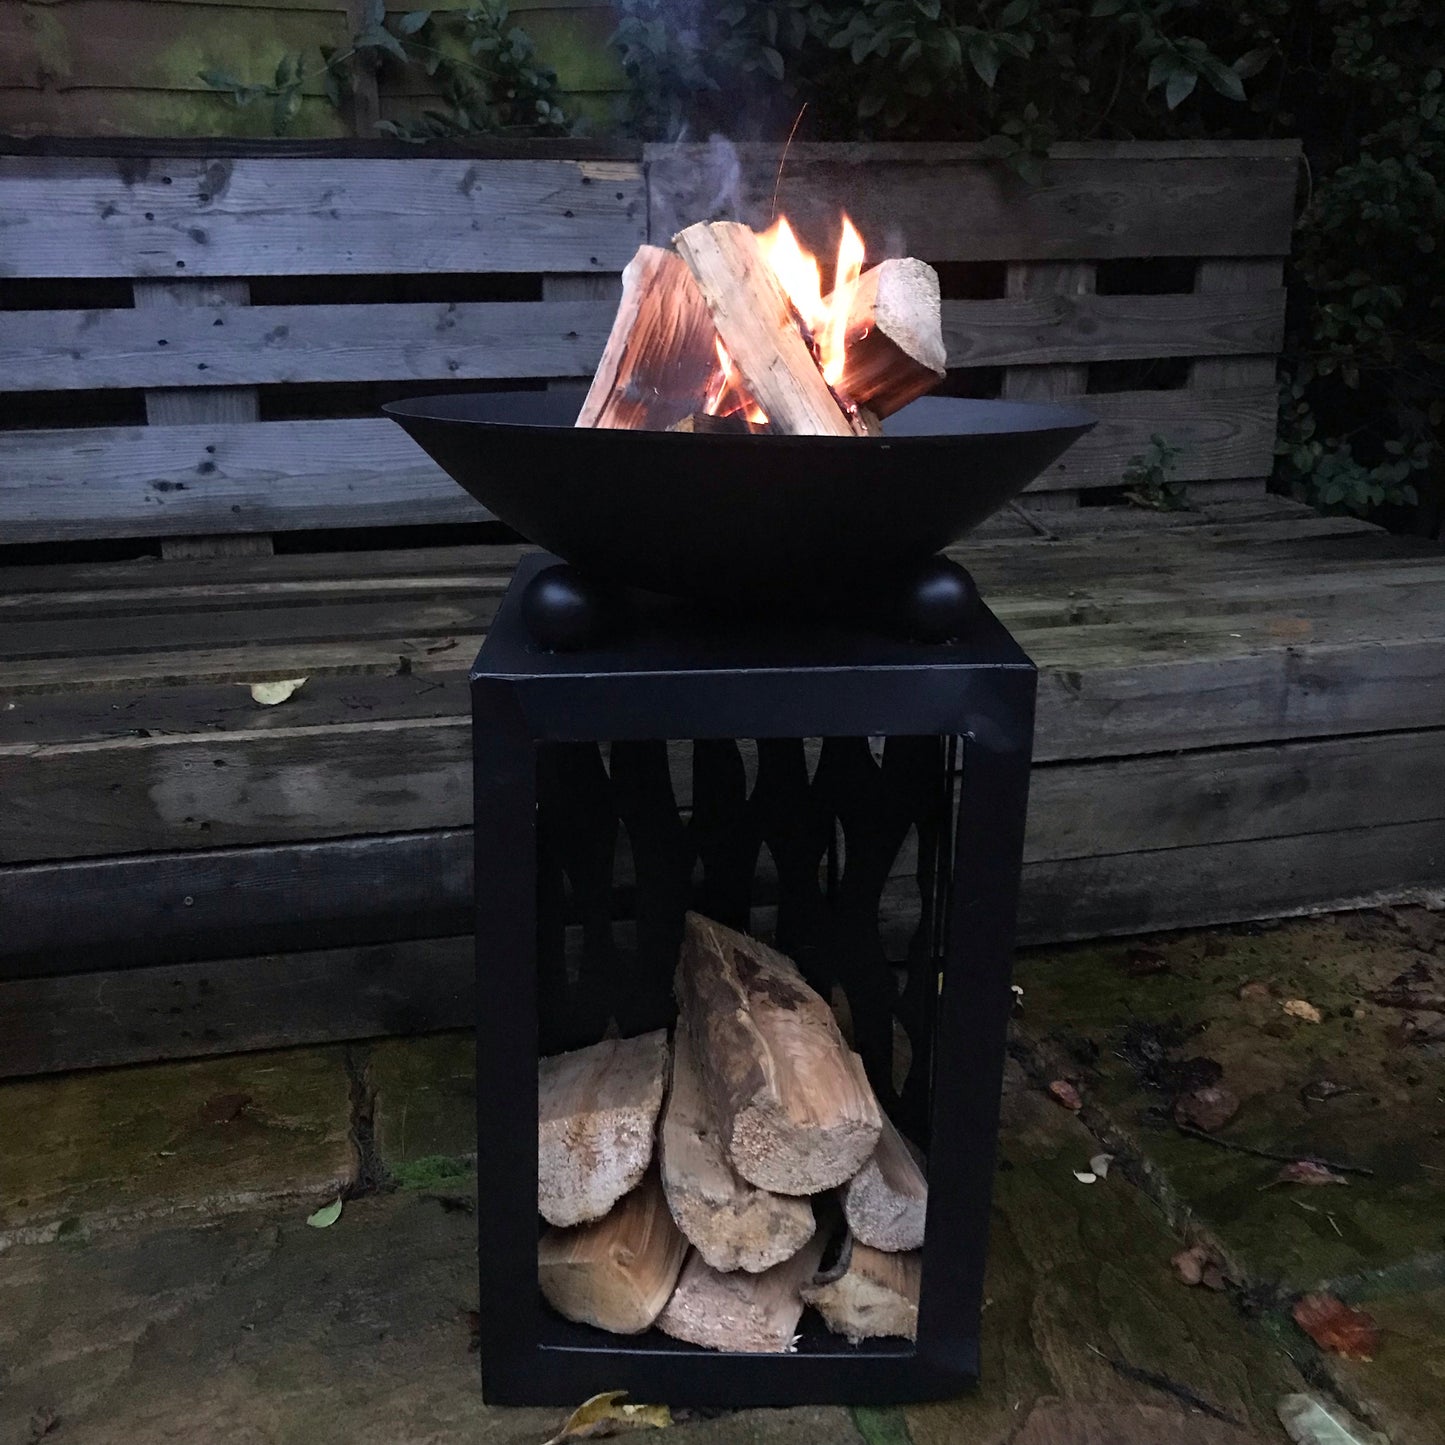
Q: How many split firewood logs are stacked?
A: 7